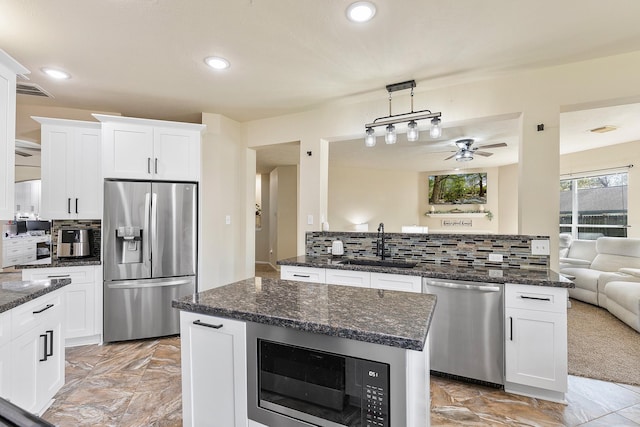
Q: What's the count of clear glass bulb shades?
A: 4